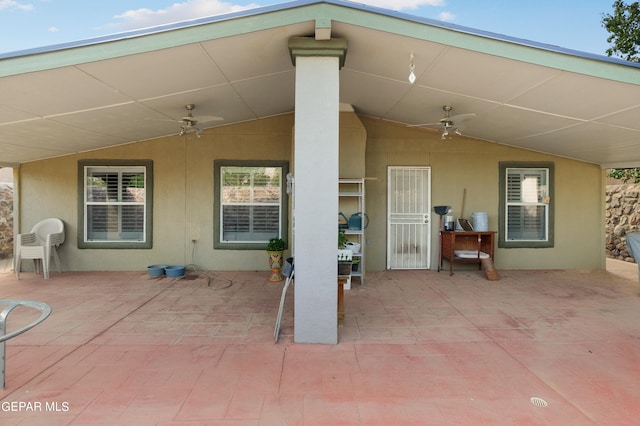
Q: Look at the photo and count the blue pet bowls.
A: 2